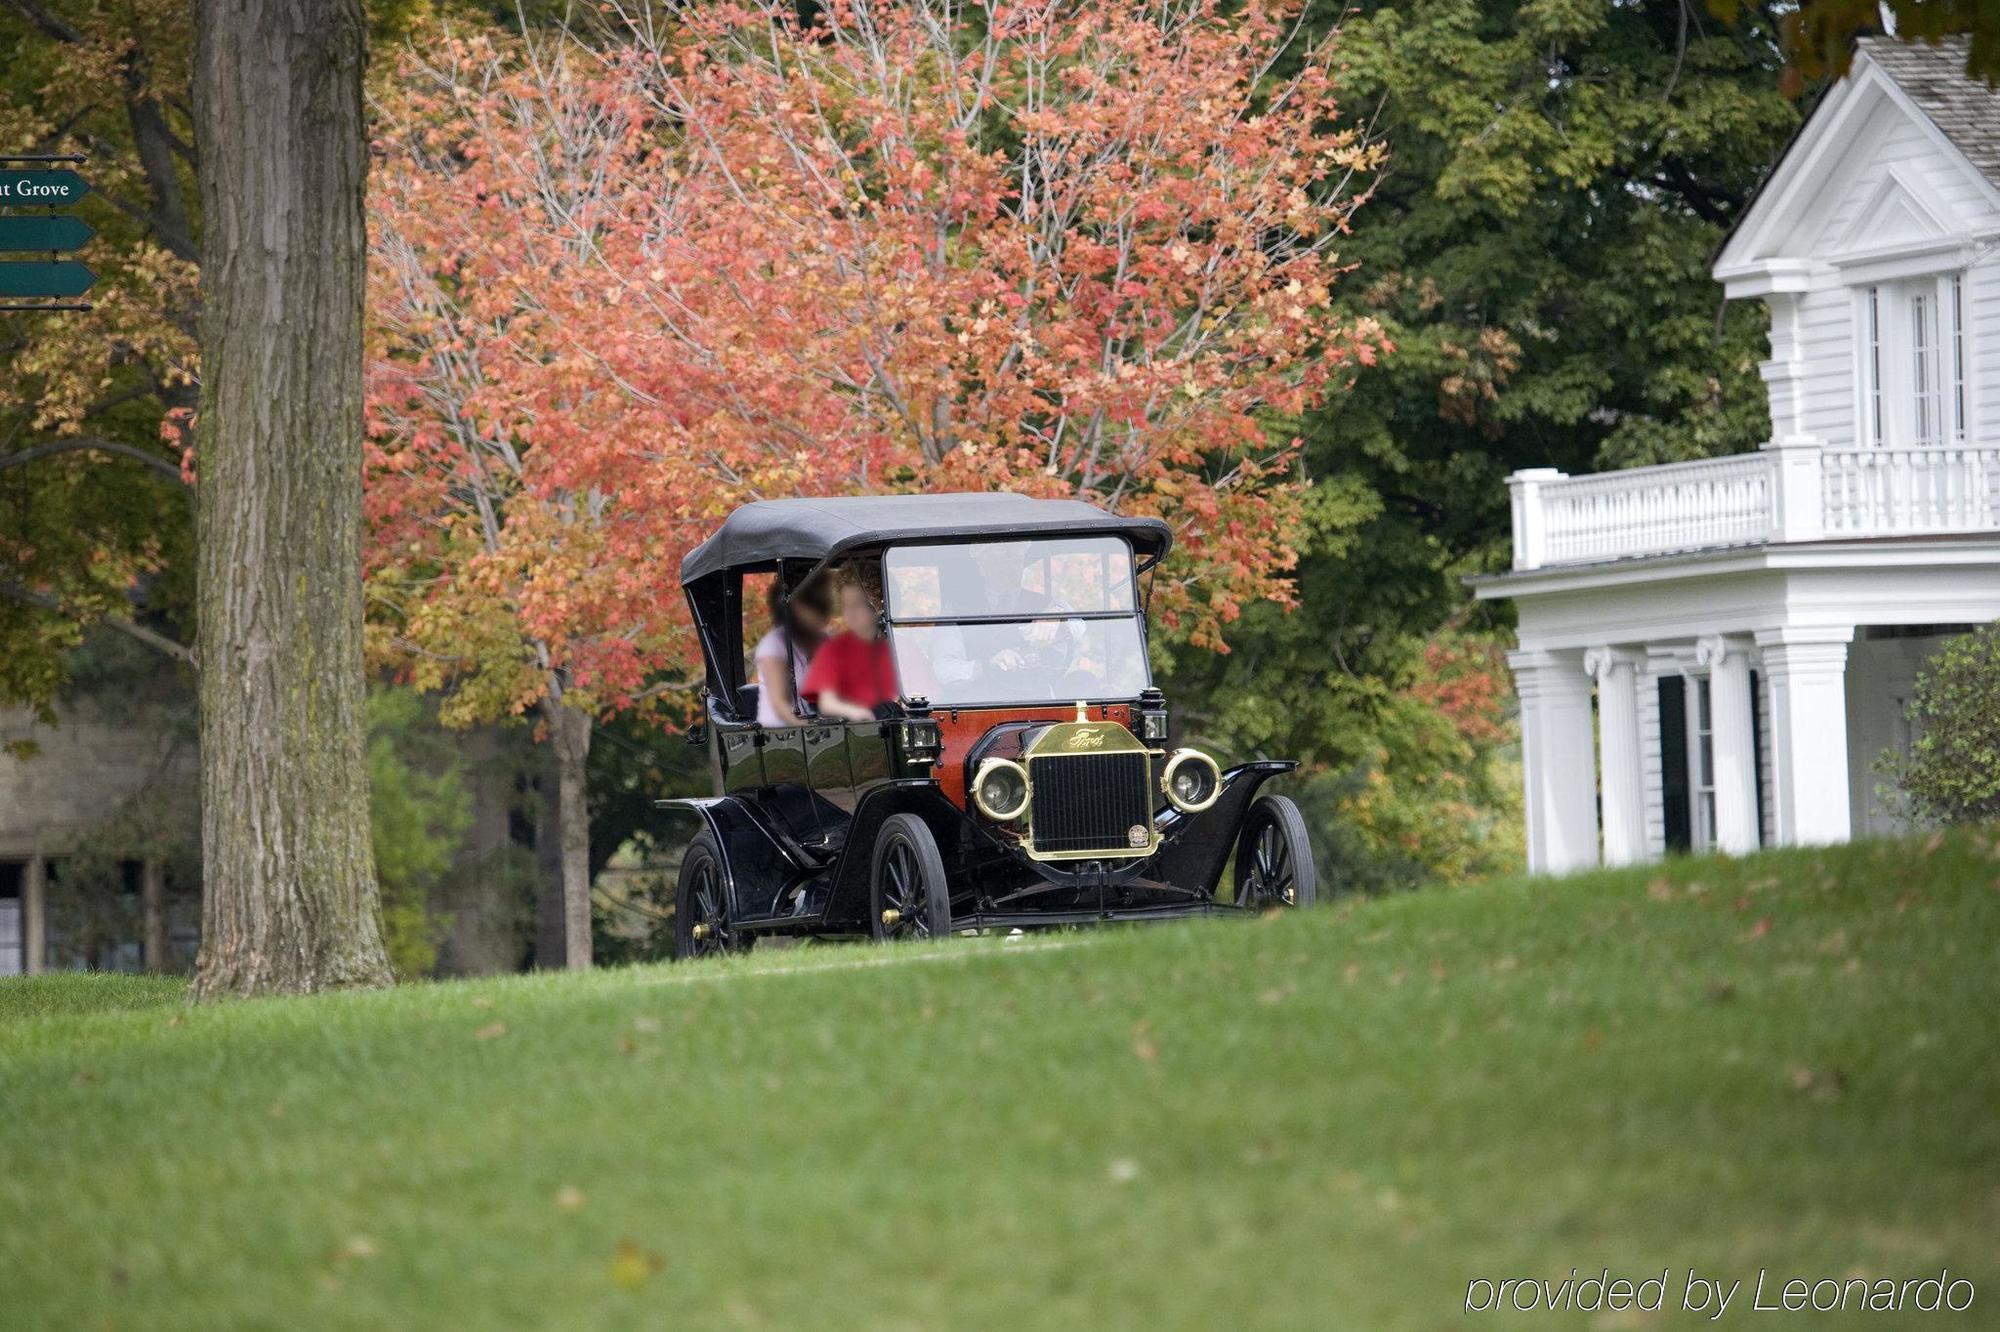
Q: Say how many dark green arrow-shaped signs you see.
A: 3